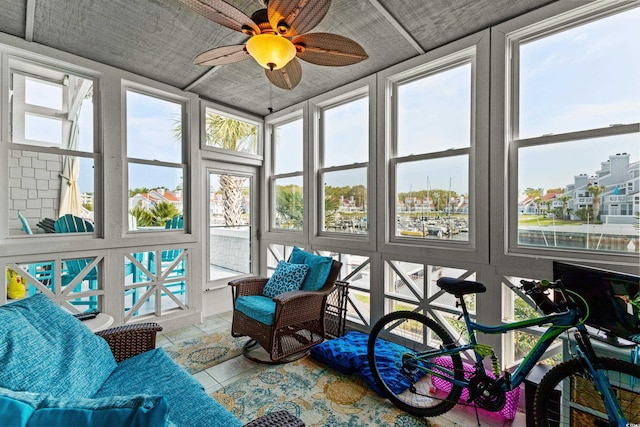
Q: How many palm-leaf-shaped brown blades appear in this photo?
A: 5